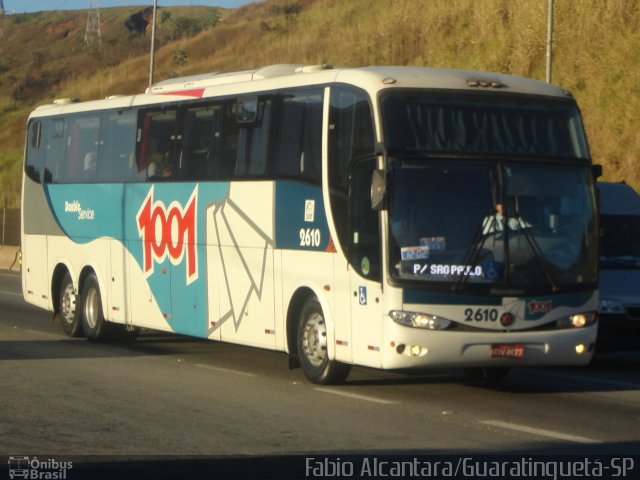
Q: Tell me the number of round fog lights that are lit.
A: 2